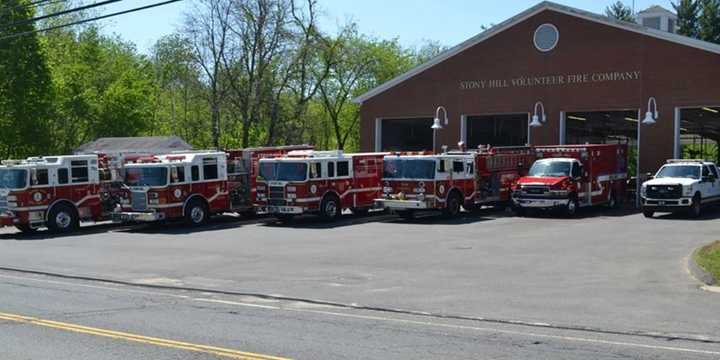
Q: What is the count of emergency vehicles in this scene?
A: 6